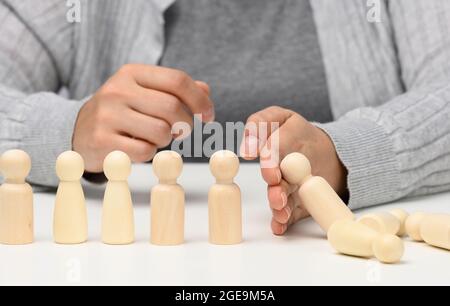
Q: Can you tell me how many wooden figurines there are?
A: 9